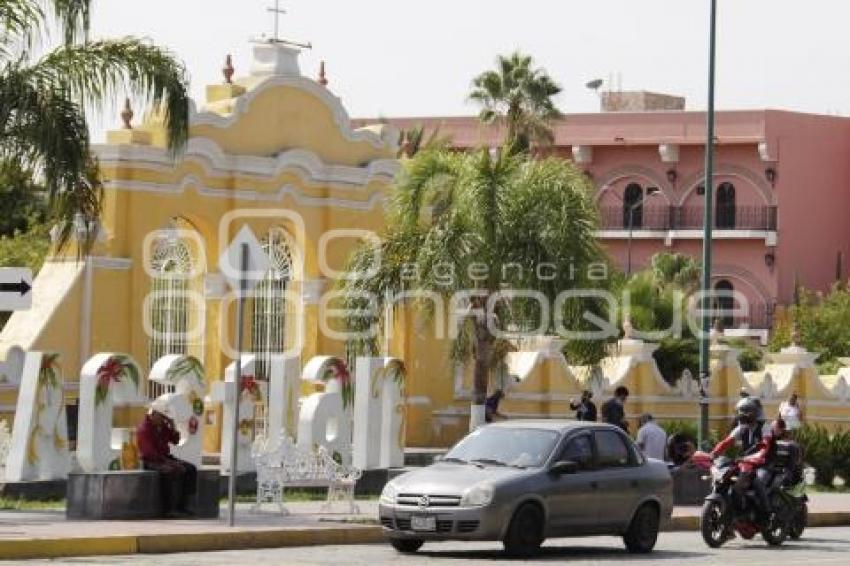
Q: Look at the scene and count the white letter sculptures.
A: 7